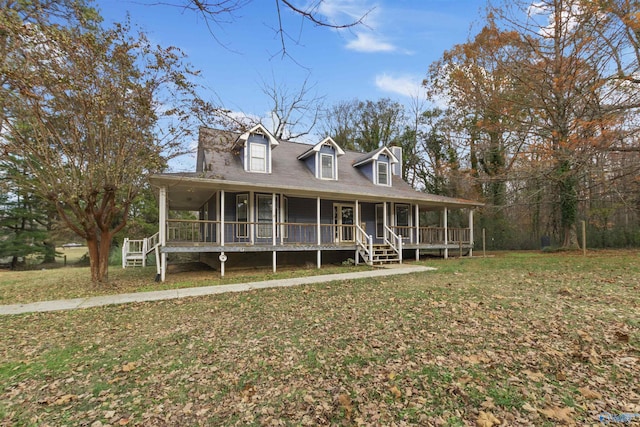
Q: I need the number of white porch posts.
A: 9